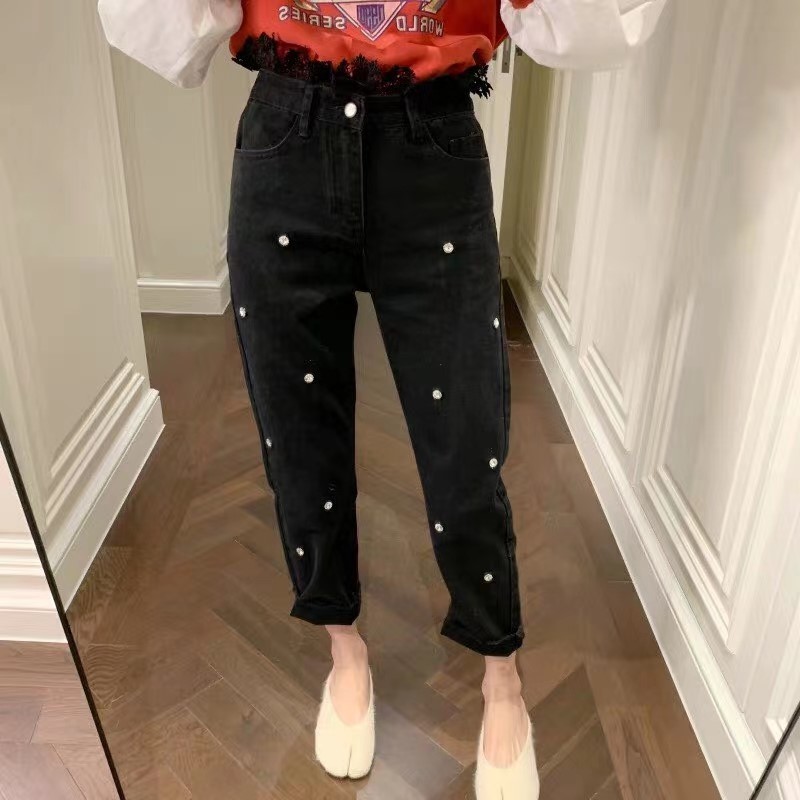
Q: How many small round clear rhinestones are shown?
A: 12